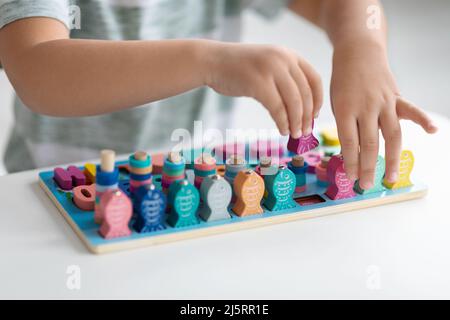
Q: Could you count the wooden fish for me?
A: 10